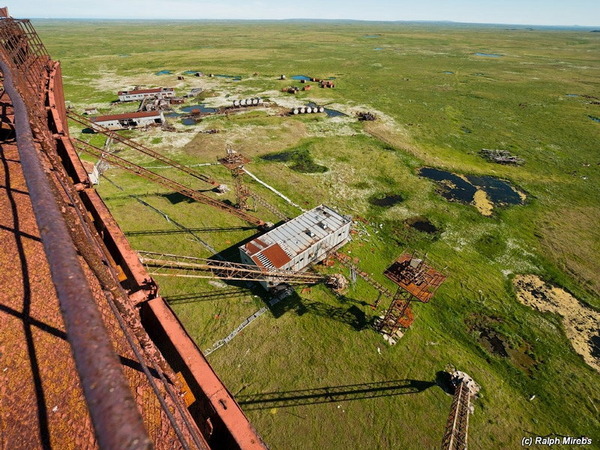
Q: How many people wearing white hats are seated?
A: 0